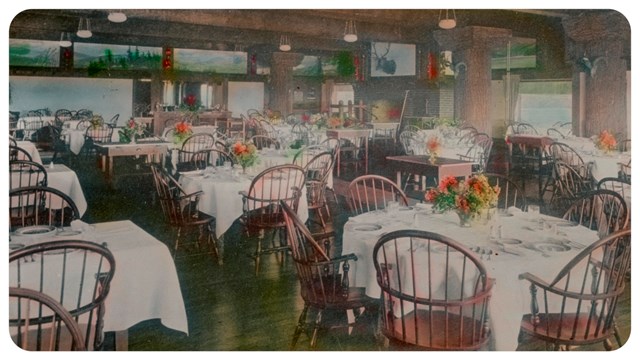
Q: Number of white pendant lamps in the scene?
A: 6